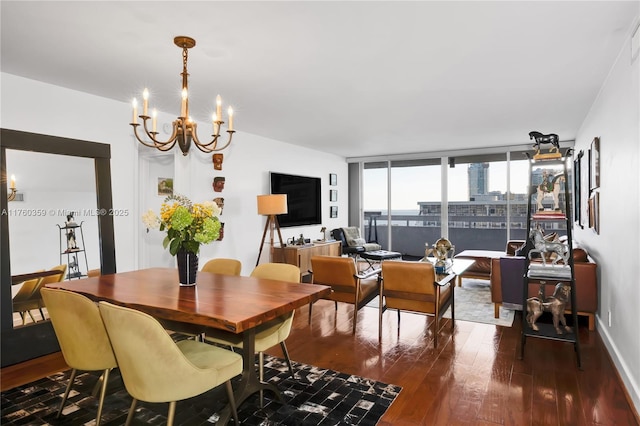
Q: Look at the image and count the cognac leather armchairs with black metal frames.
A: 2